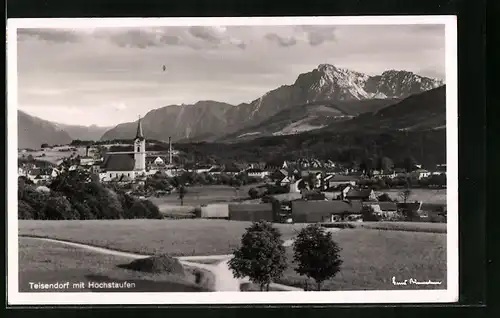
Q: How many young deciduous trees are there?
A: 2